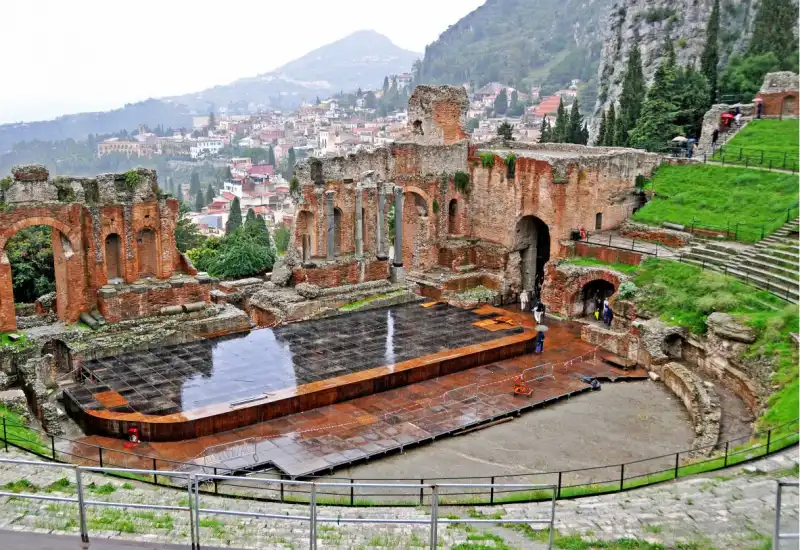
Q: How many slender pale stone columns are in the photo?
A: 4